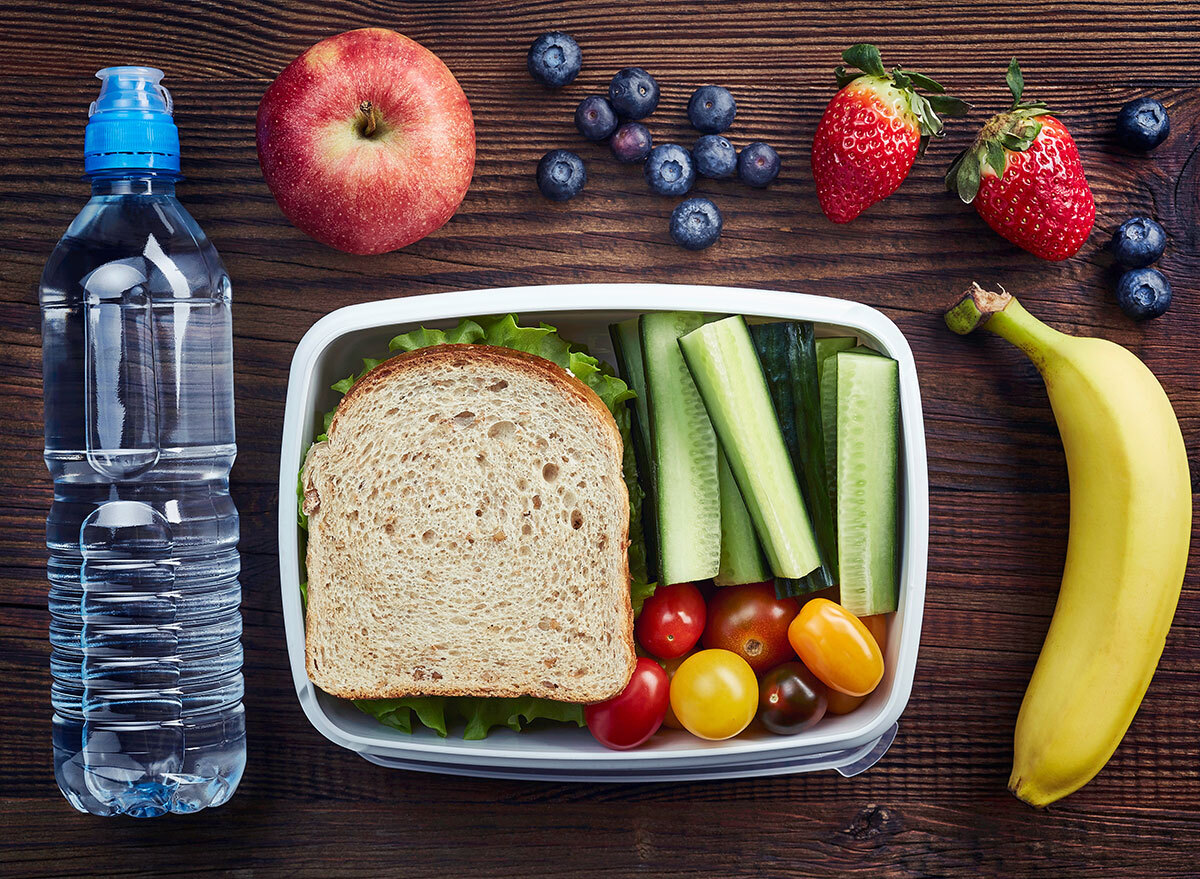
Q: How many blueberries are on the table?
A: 13